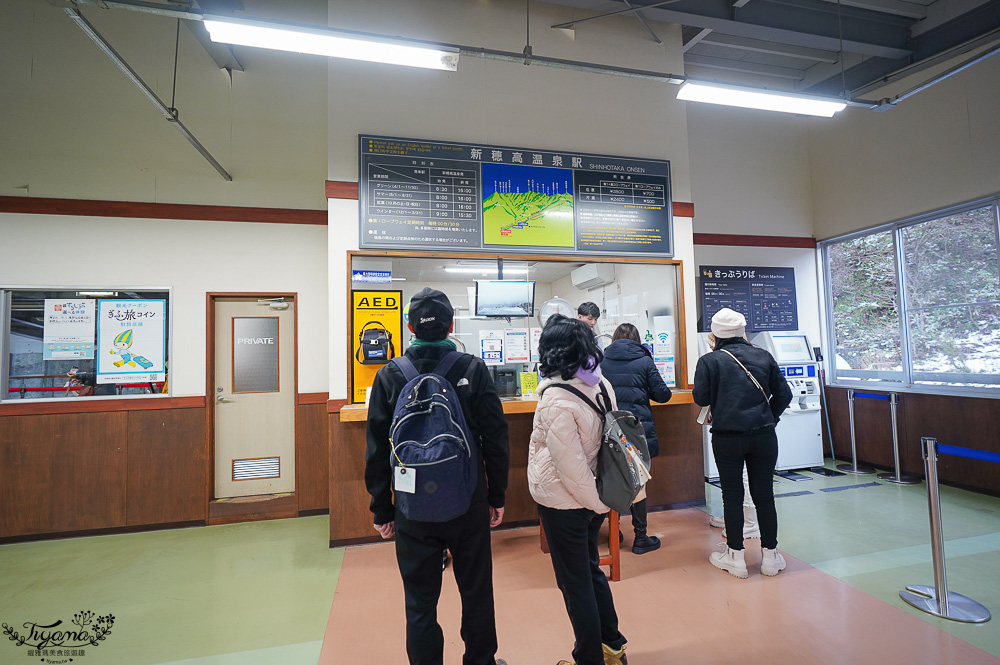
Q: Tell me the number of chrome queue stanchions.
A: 3